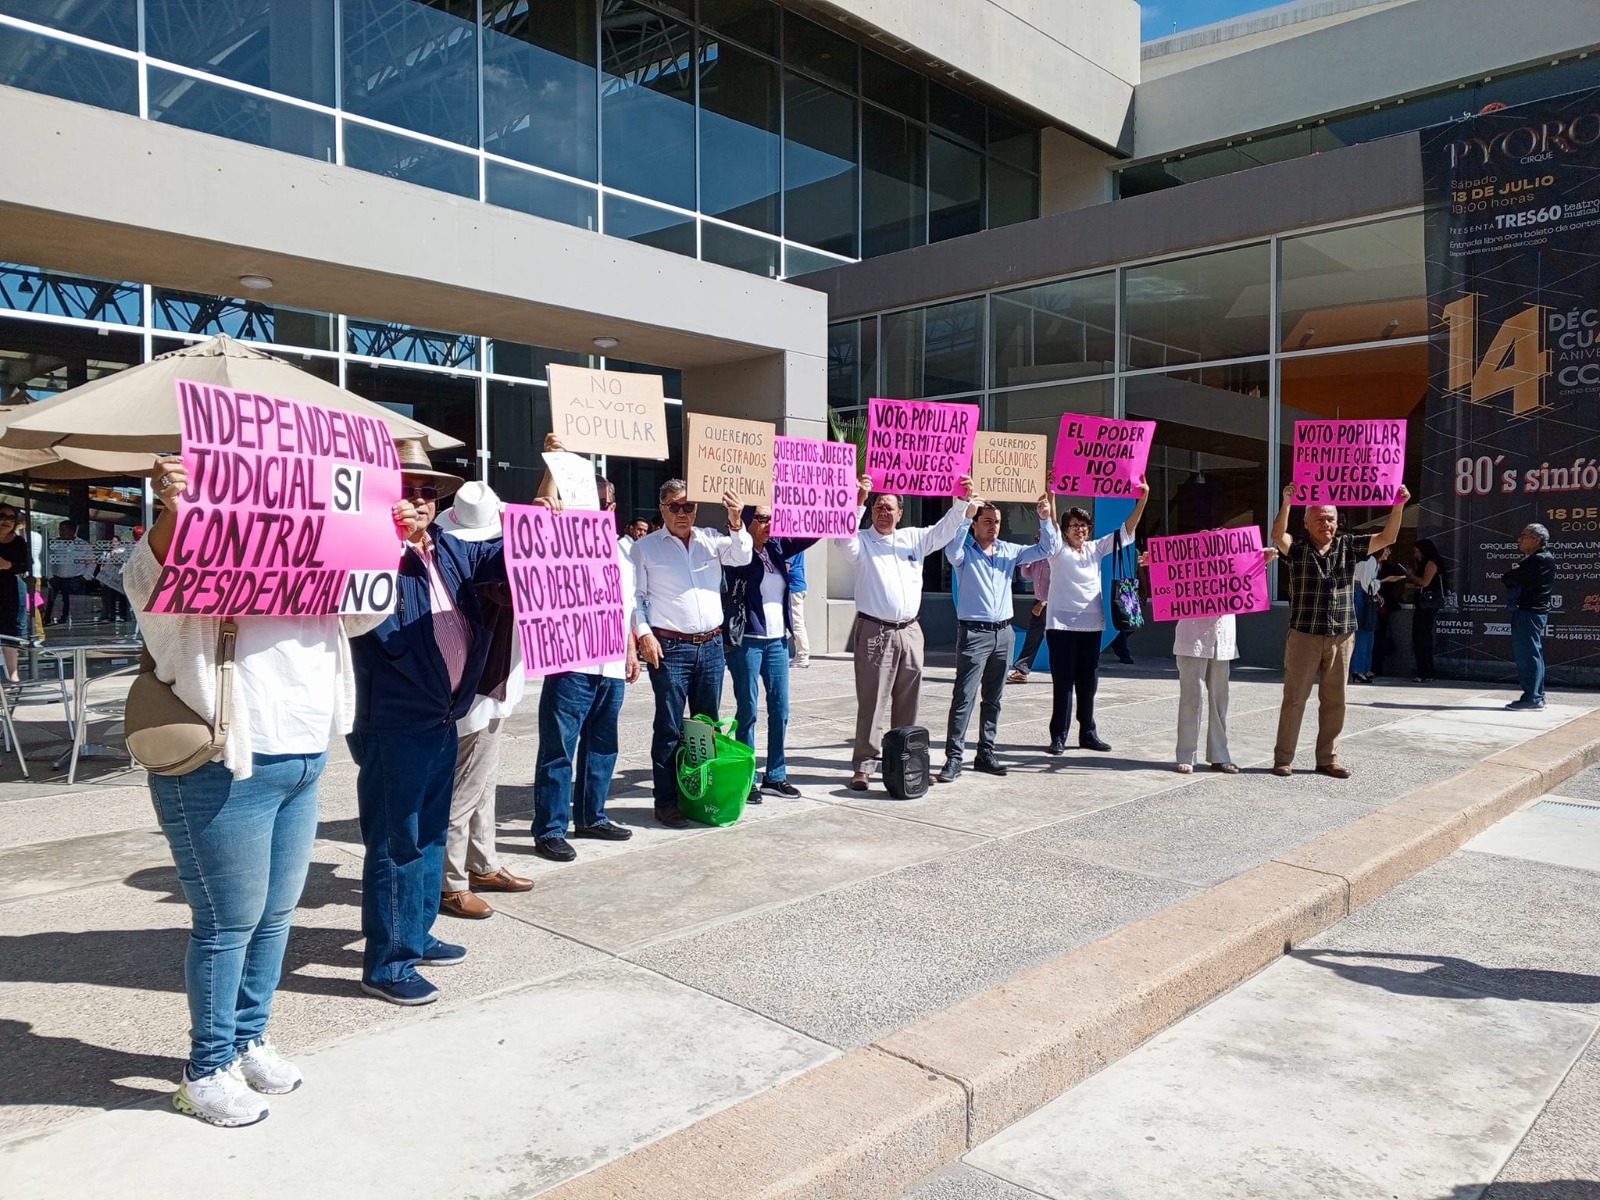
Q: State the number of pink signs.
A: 7